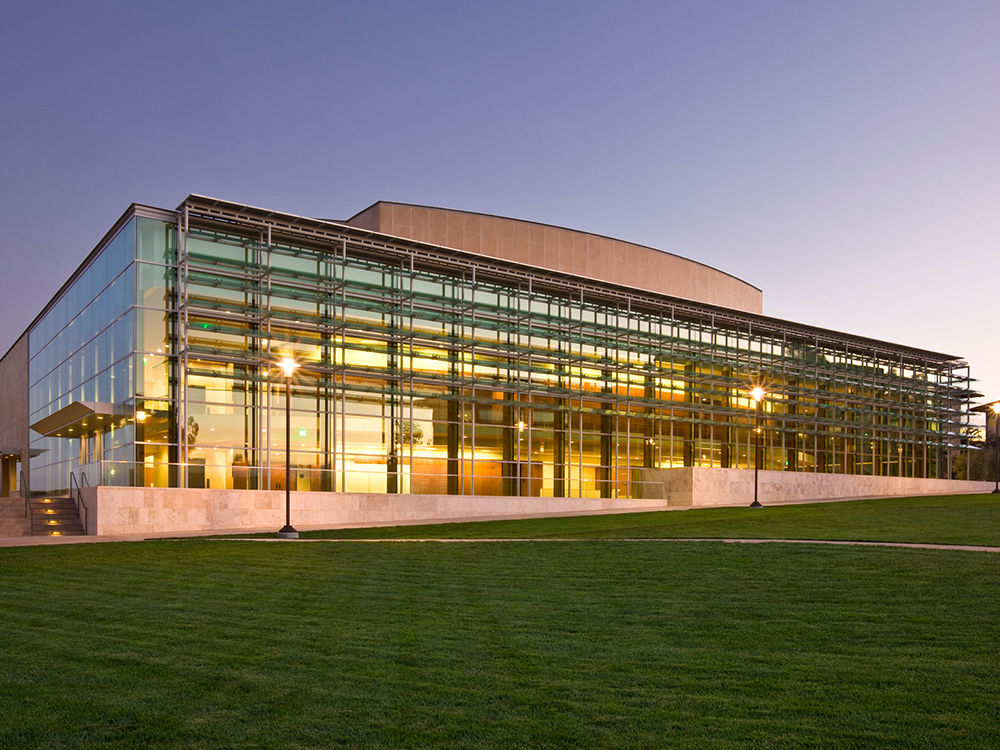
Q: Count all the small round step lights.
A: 4